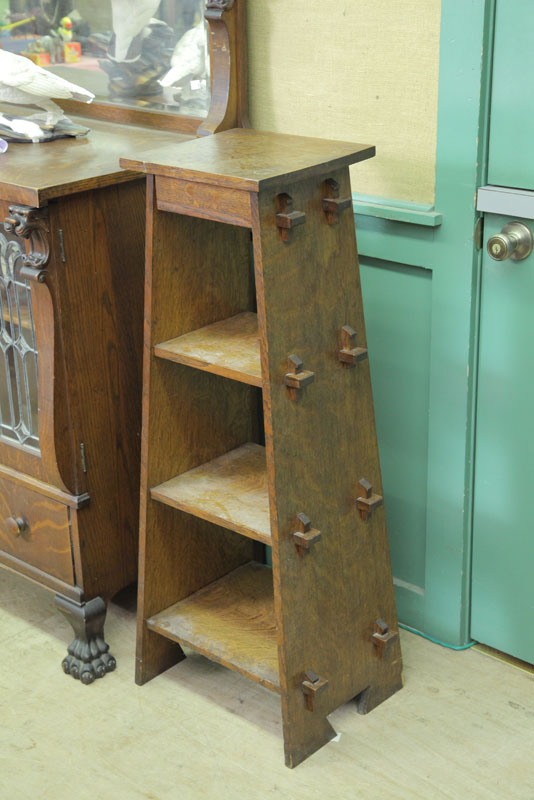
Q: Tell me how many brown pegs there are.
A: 8